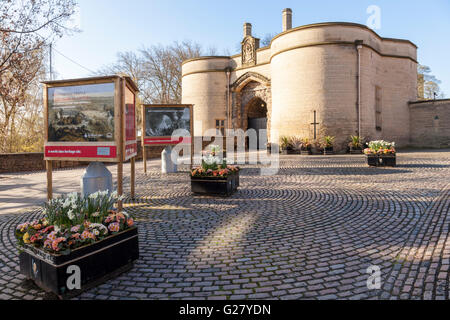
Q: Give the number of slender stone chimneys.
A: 2